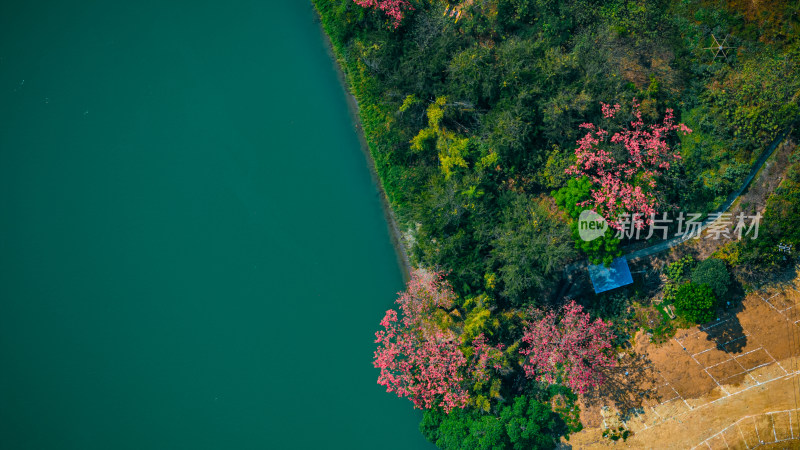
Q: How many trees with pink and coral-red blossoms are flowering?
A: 4